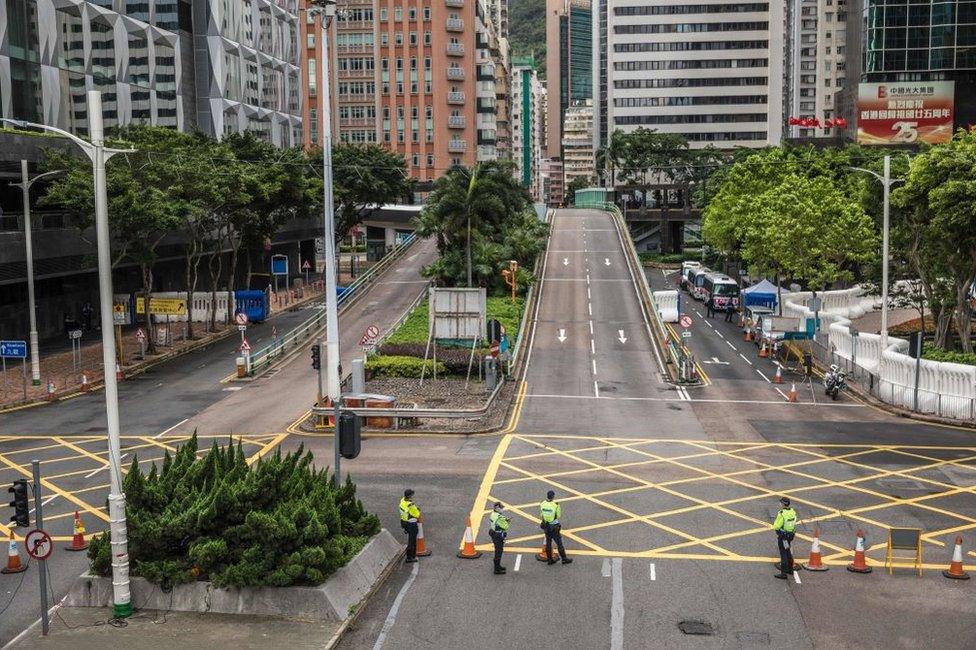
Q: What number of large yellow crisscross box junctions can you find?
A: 2